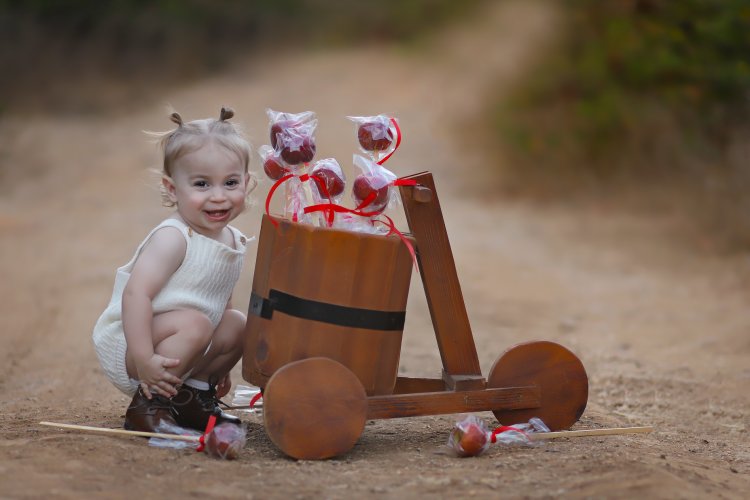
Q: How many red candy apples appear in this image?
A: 8